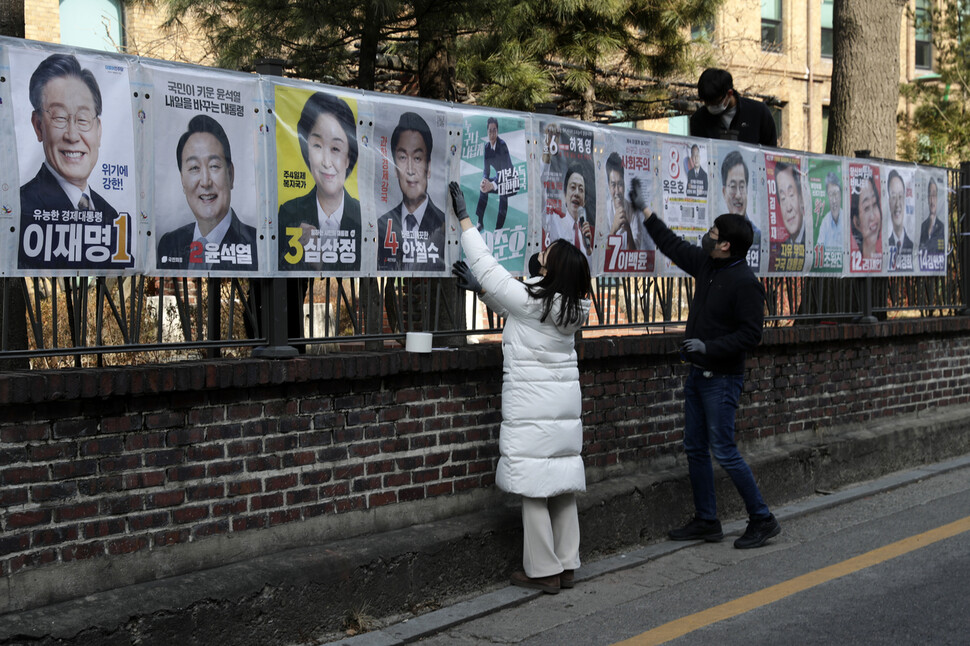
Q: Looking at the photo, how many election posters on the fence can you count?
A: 14